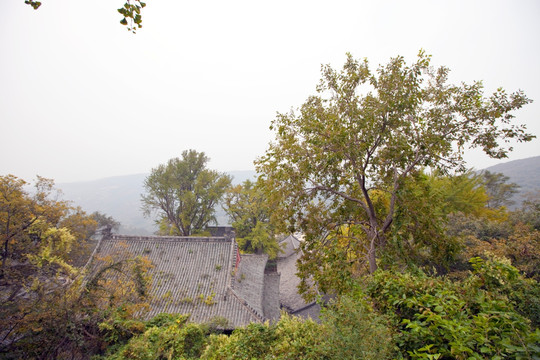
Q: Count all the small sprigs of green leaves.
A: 2